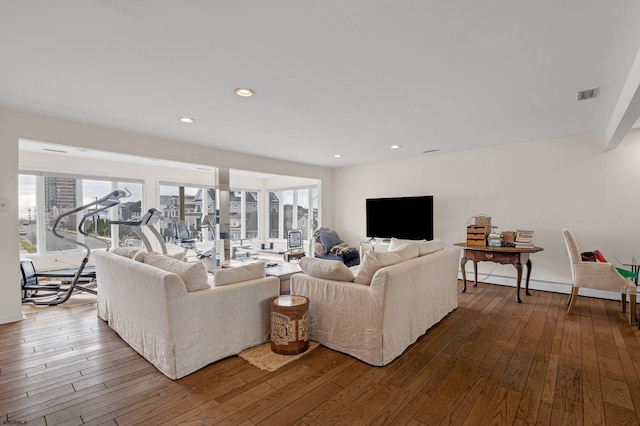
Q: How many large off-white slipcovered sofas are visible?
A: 2